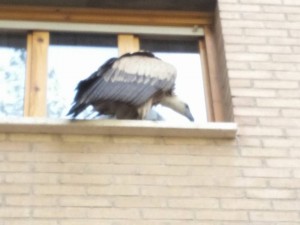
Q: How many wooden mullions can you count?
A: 2